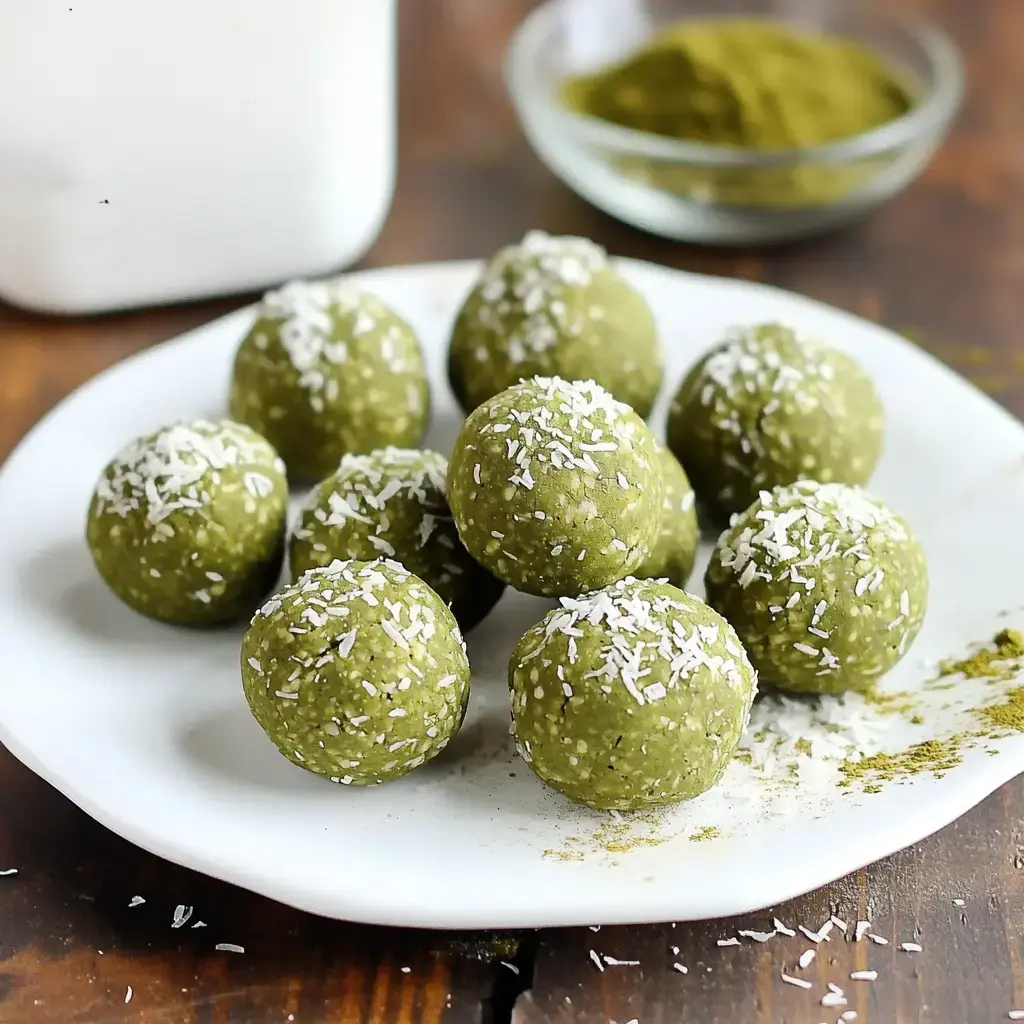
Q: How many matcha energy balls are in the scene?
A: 10